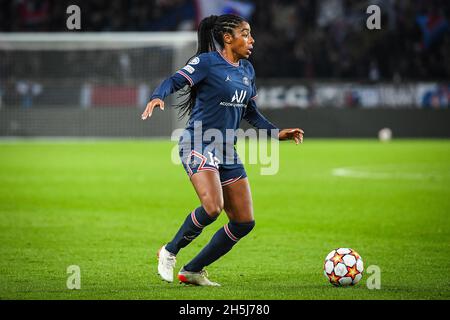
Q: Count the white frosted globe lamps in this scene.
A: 0